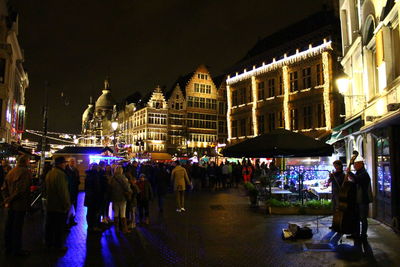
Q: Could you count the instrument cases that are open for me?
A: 1